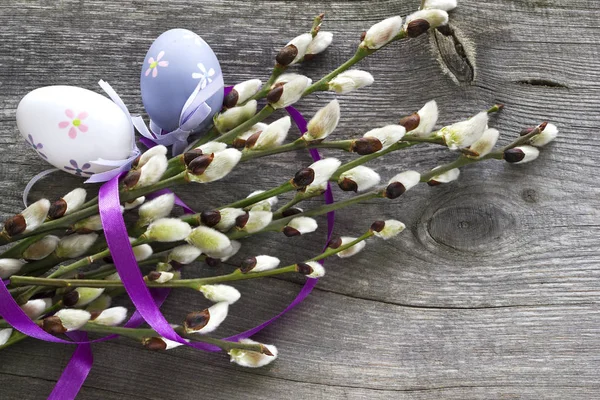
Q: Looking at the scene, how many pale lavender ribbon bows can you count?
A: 2